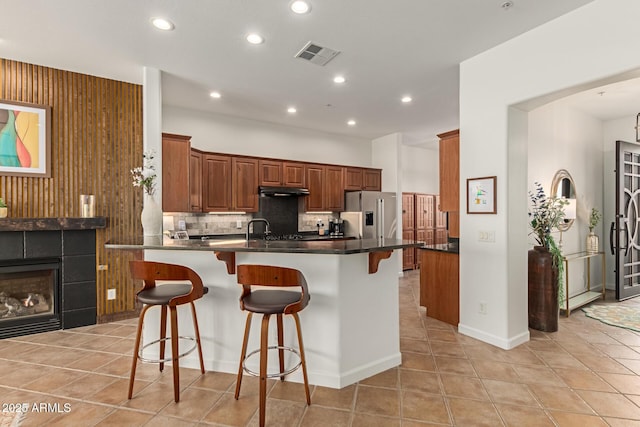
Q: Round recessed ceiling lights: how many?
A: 8